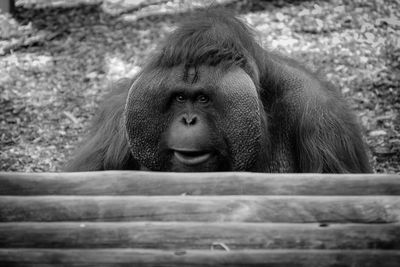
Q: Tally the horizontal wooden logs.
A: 4